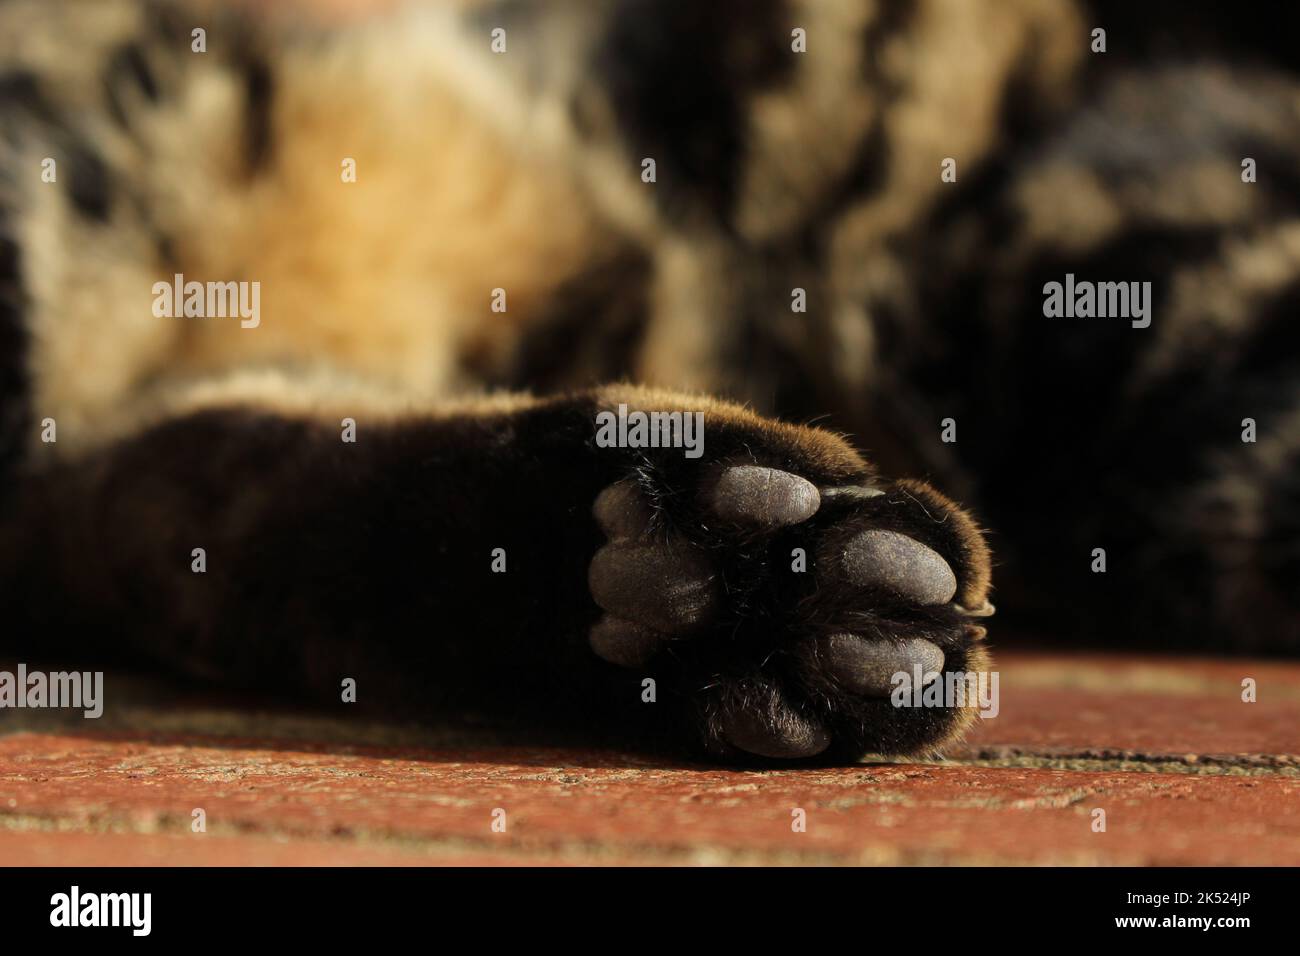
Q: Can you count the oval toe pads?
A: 4